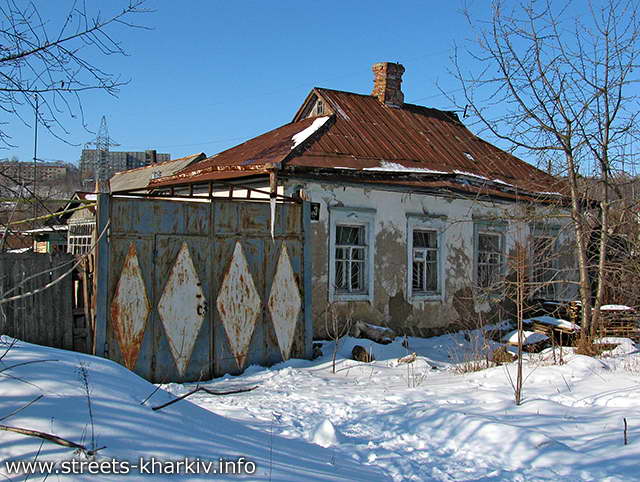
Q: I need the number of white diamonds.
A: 4